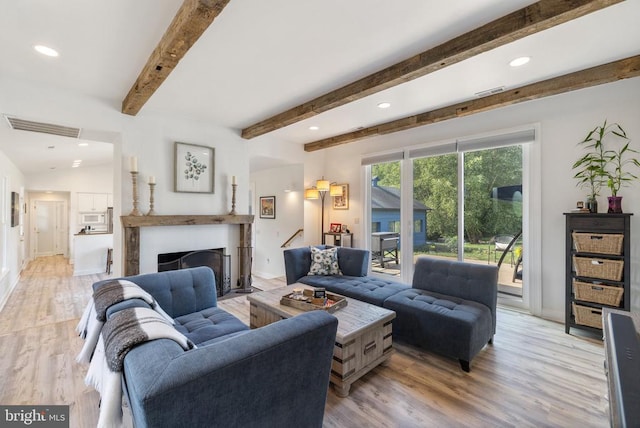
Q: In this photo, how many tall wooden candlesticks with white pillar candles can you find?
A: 3